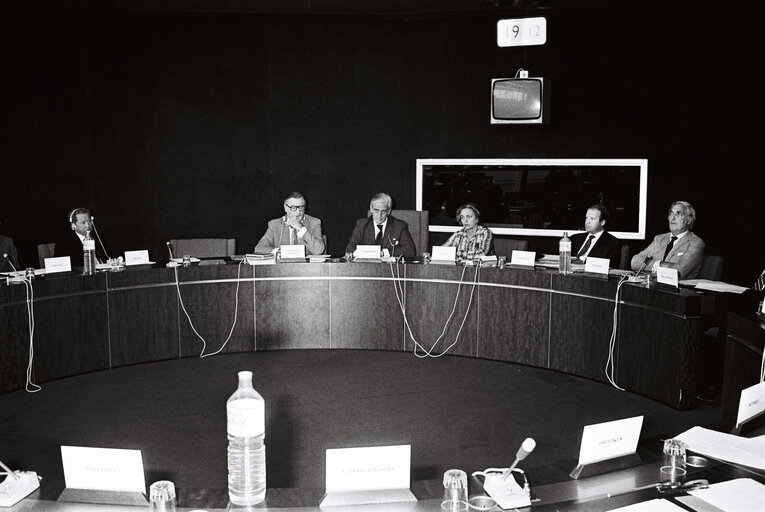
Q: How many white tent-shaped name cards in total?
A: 12